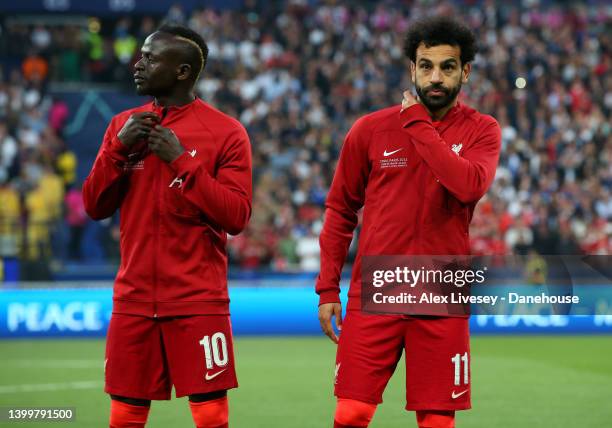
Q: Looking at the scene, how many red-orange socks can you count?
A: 4